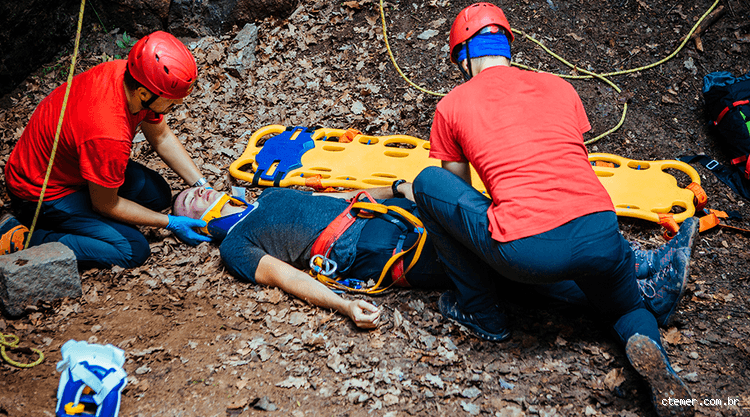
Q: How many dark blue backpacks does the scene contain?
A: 1